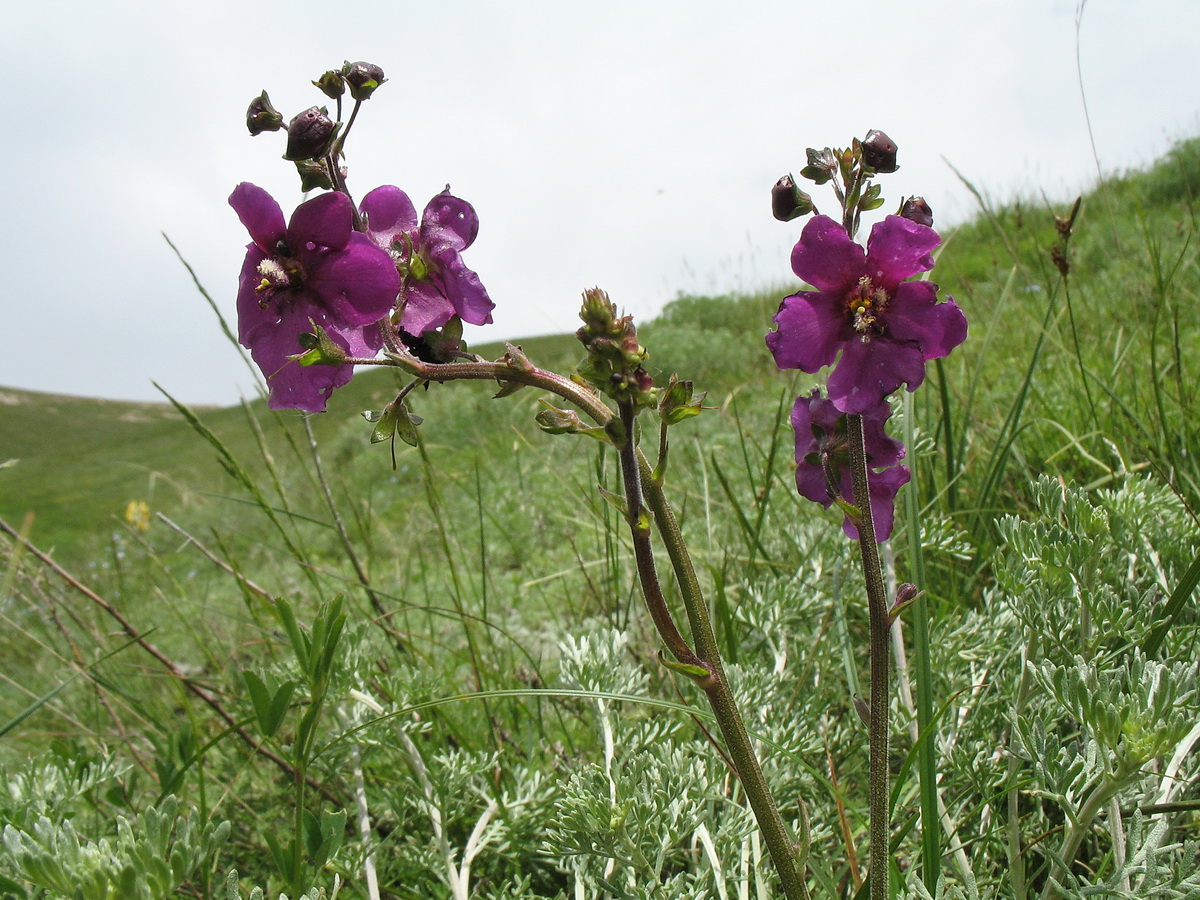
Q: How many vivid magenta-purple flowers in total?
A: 4